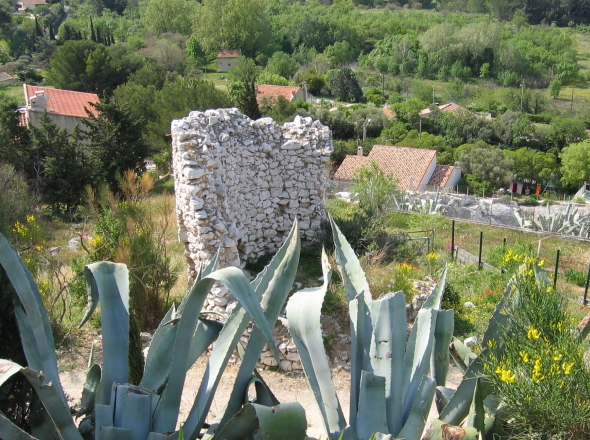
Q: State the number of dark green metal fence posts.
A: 5